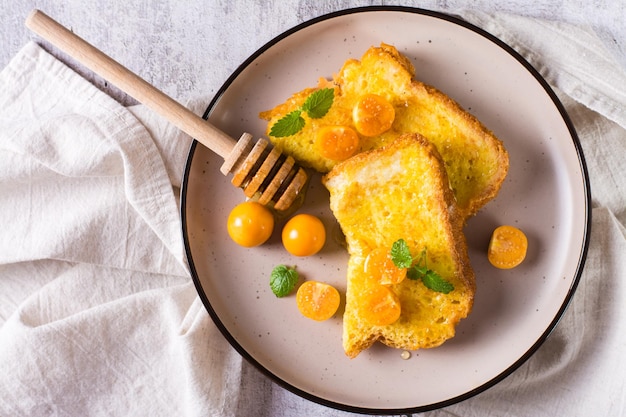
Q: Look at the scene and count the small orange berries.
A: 8